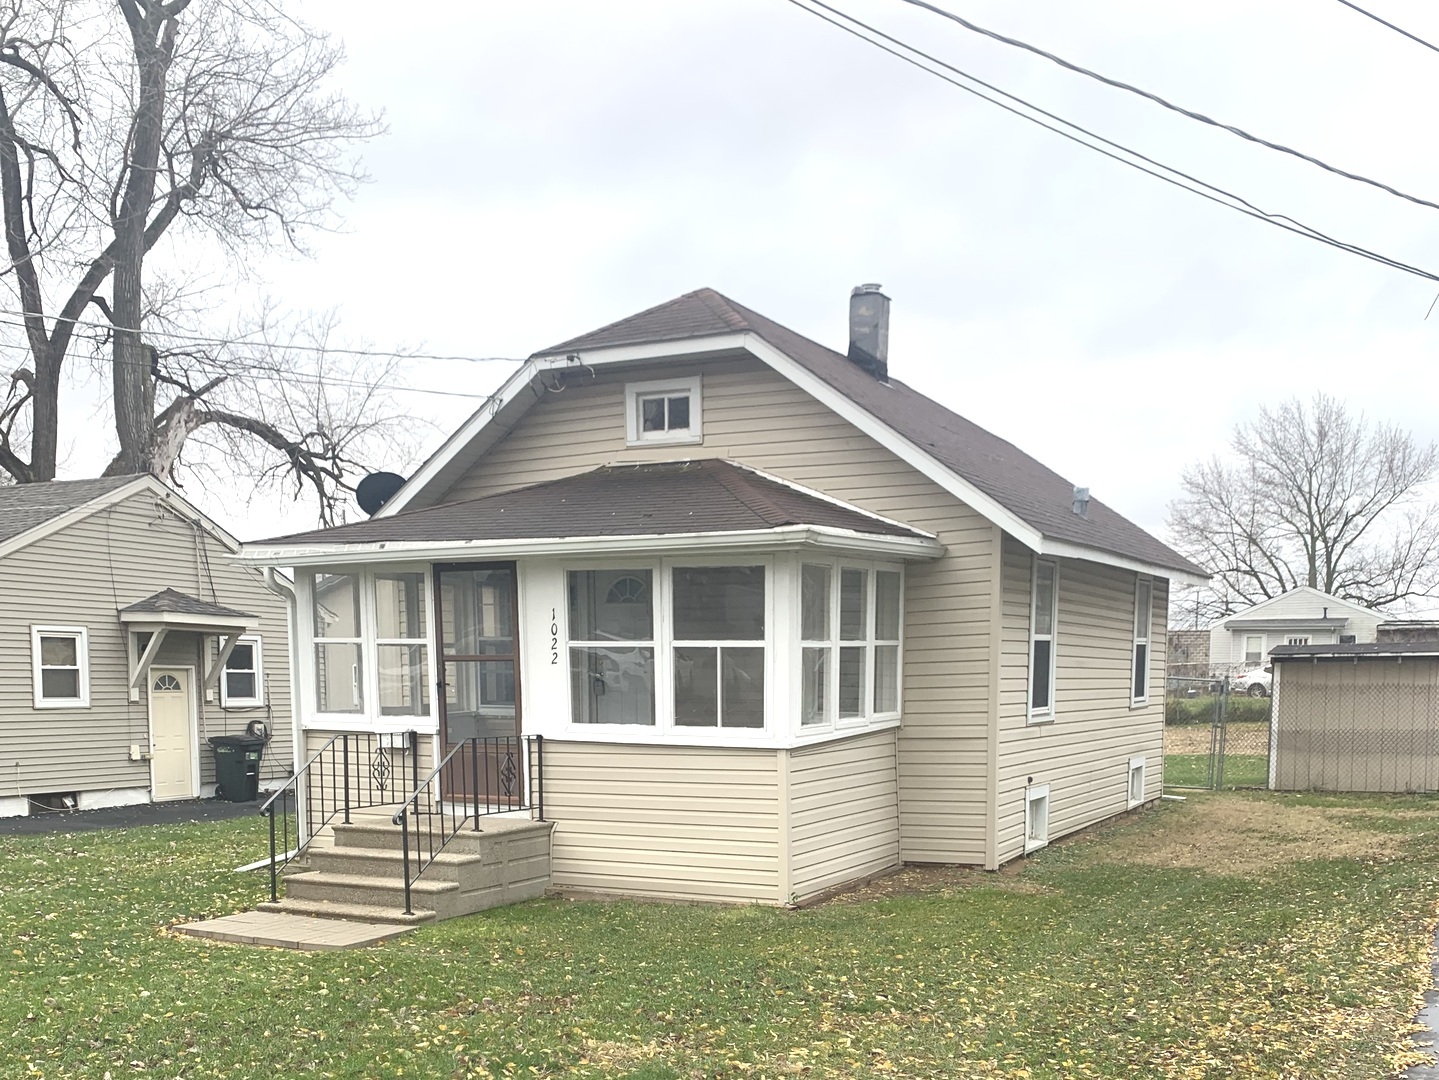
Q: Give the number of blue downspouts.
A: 0